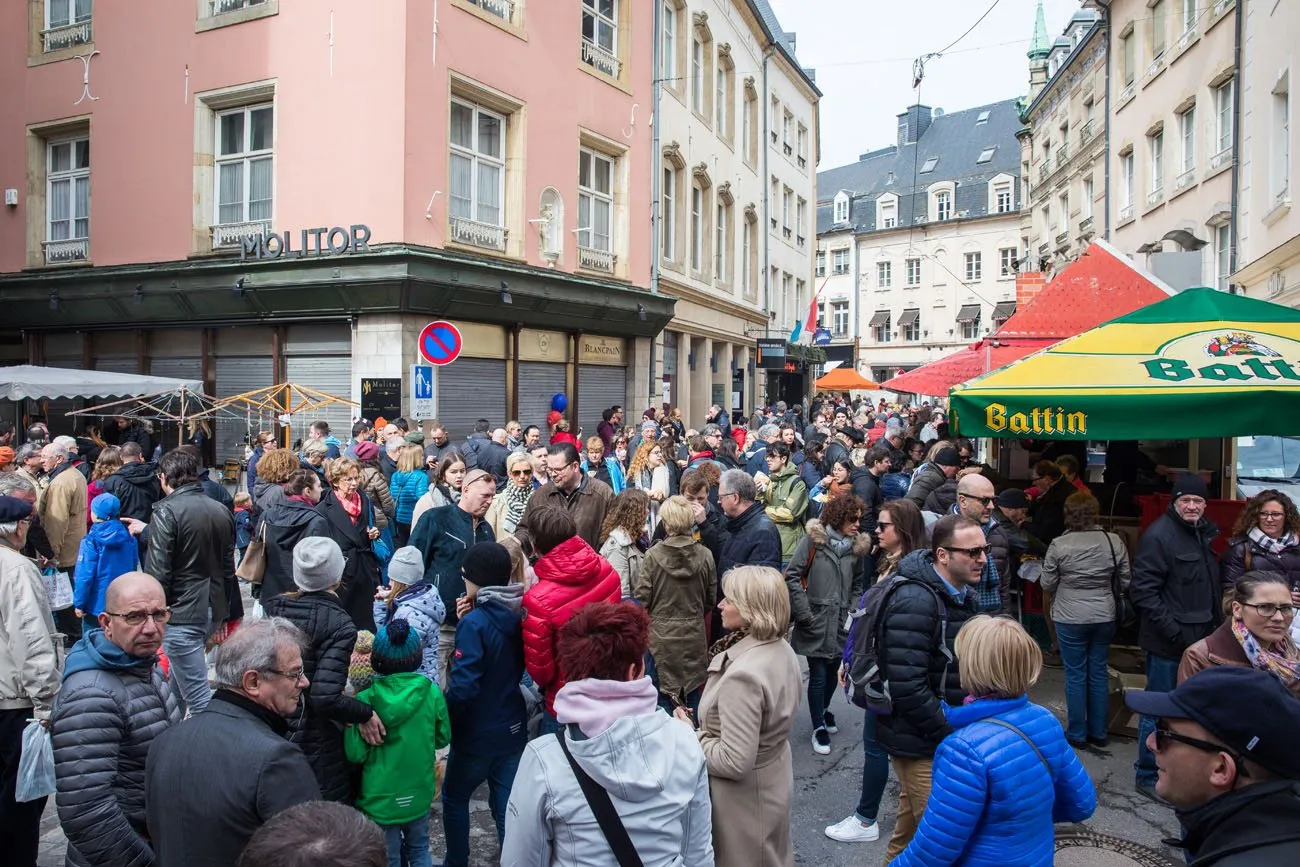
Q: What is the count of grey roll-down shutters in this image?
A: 8